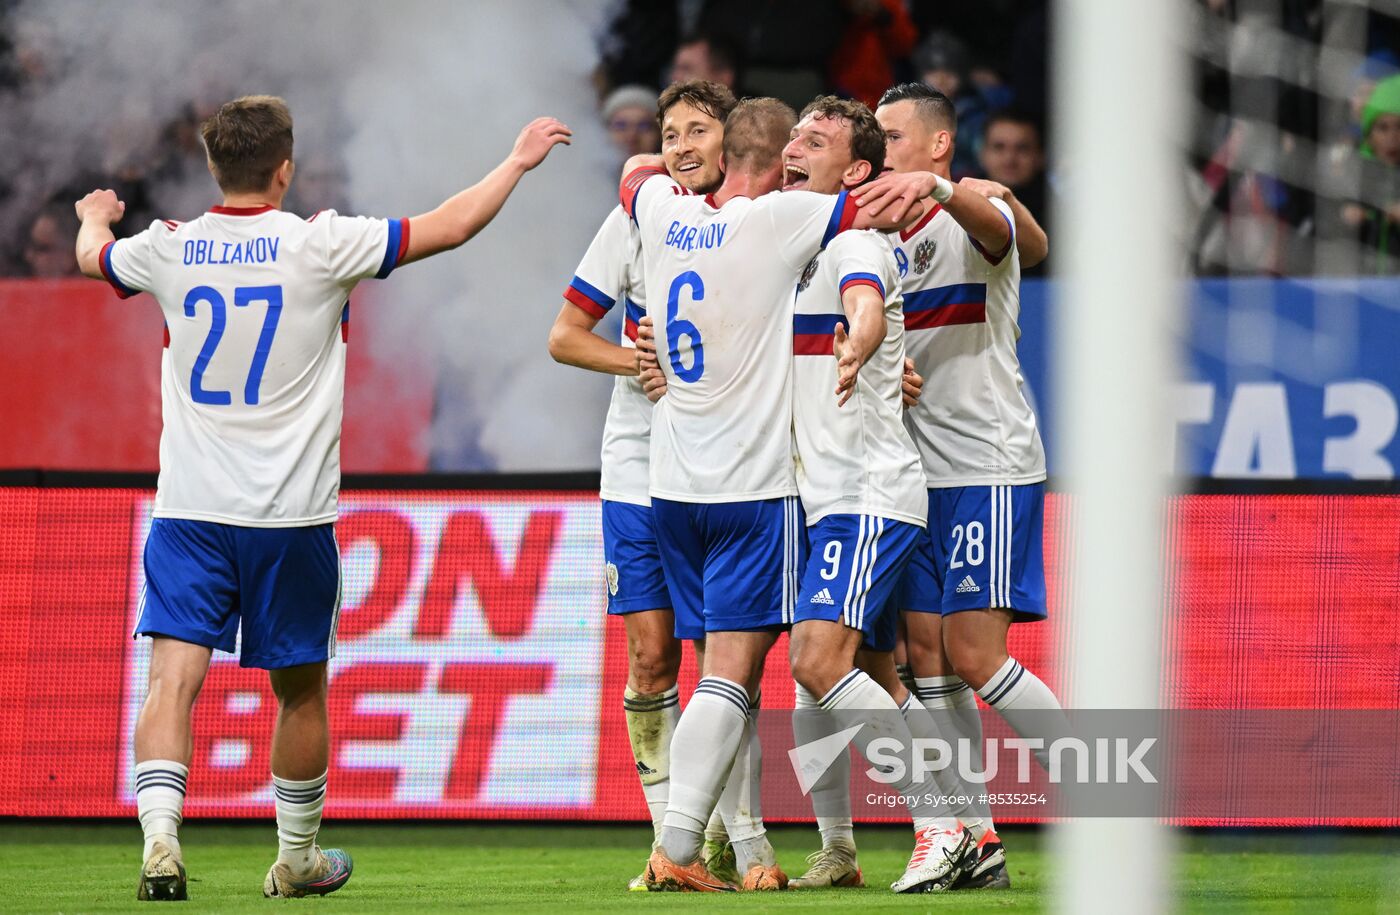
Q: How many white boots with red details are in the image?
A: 2